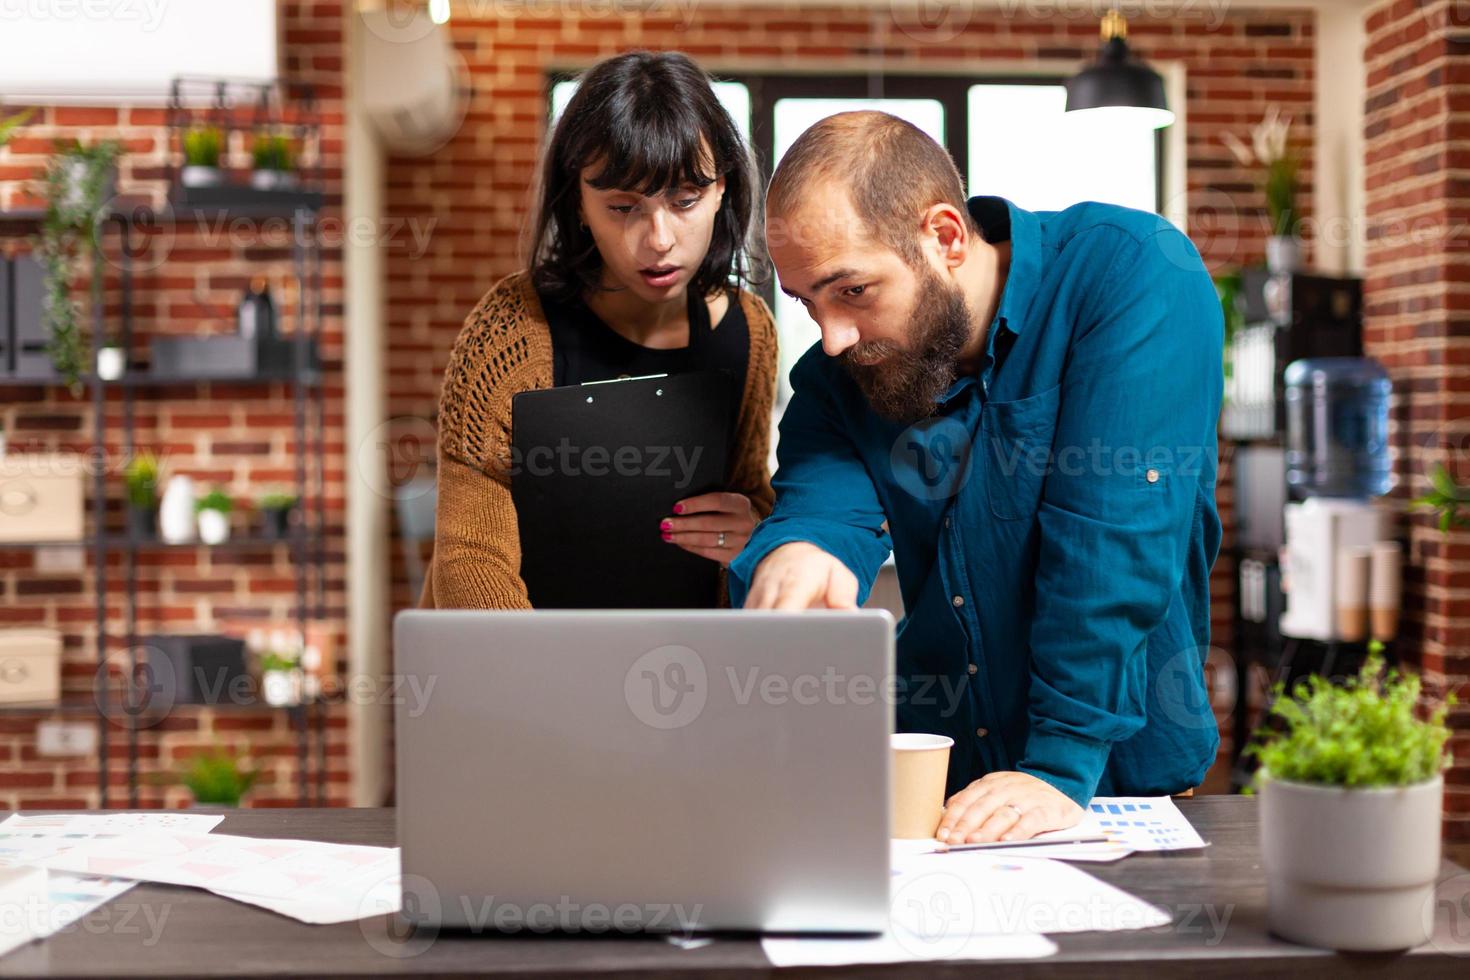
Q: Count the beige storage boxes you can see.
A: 2